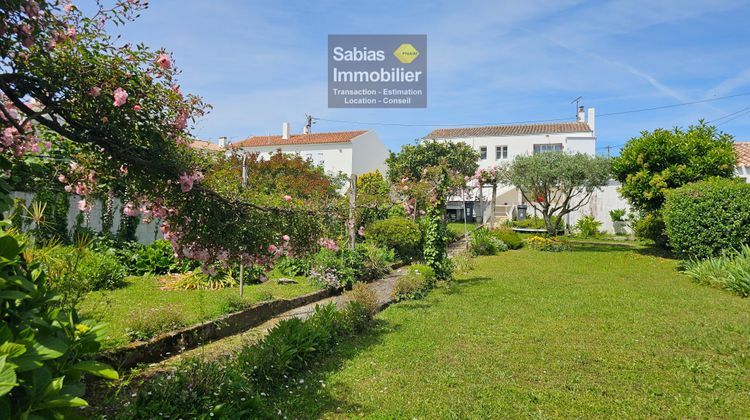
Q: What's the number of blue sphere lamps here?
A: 0